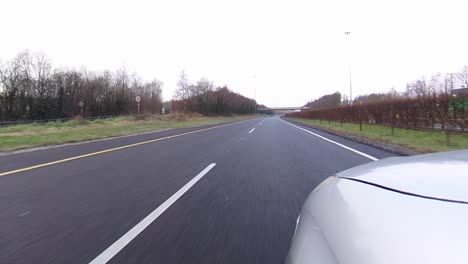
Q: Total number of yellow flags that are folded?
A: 0